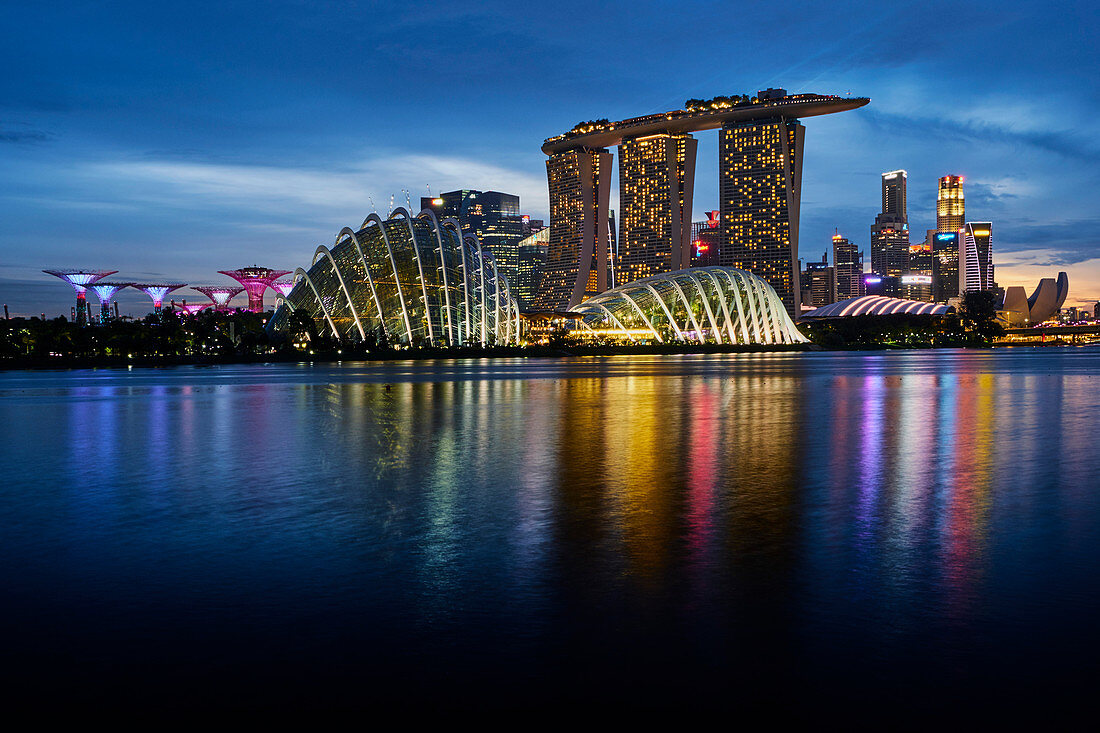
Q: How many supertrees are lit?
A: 7